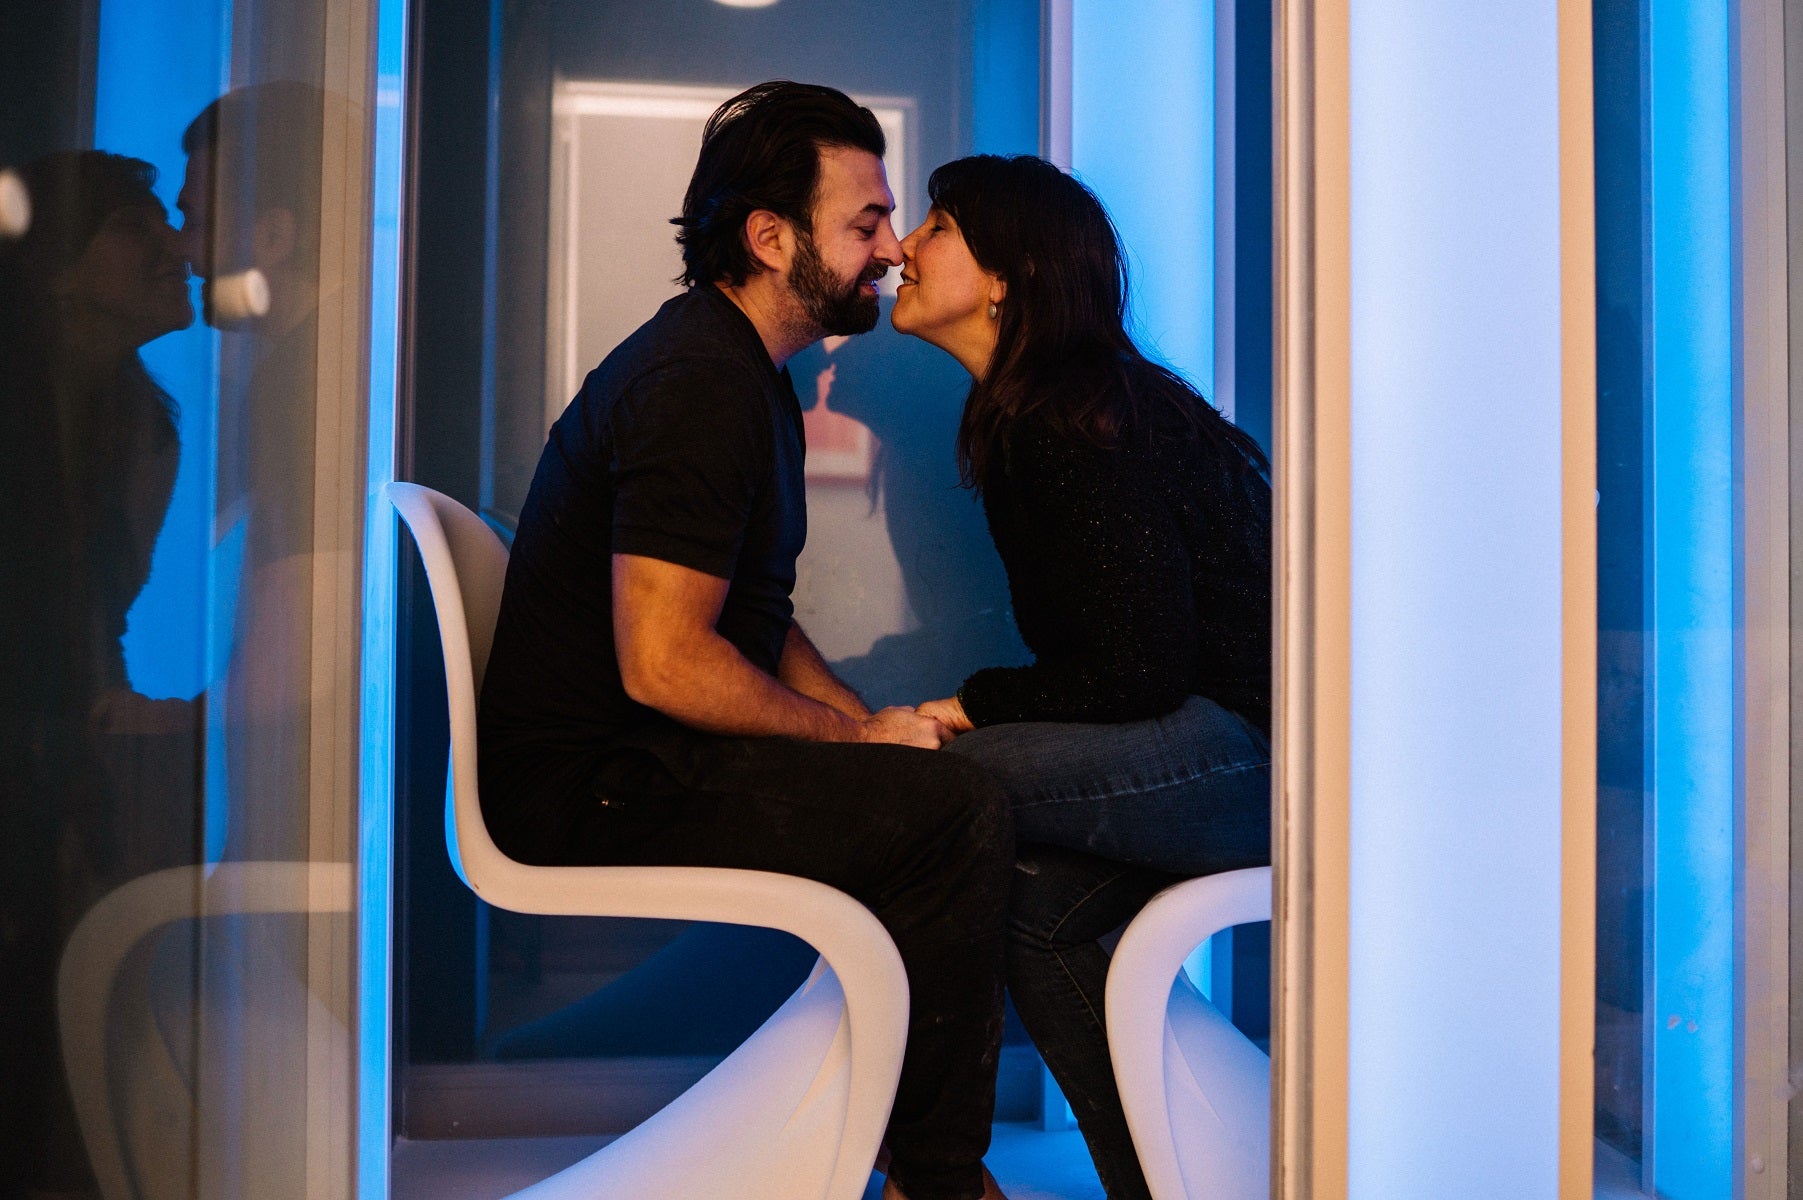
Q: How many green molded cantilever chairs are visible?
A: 0